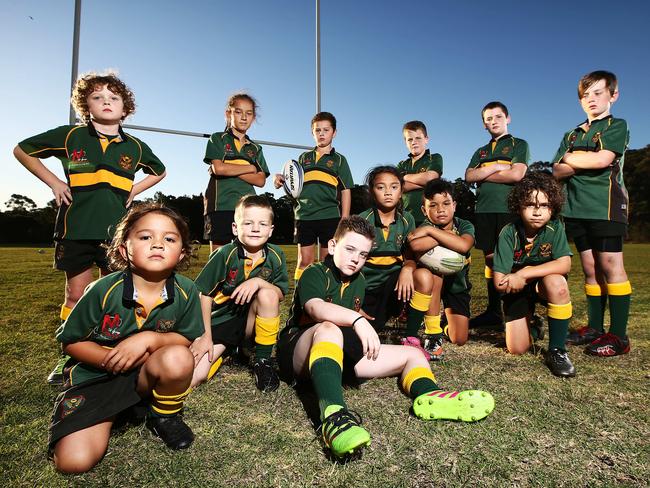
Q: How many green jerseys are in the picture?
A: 12